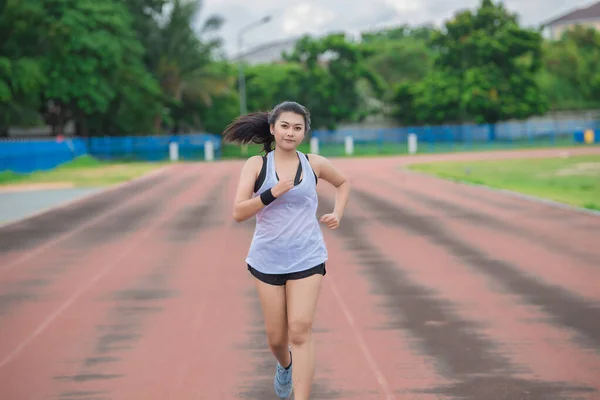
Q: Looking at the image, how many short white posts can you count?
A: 5